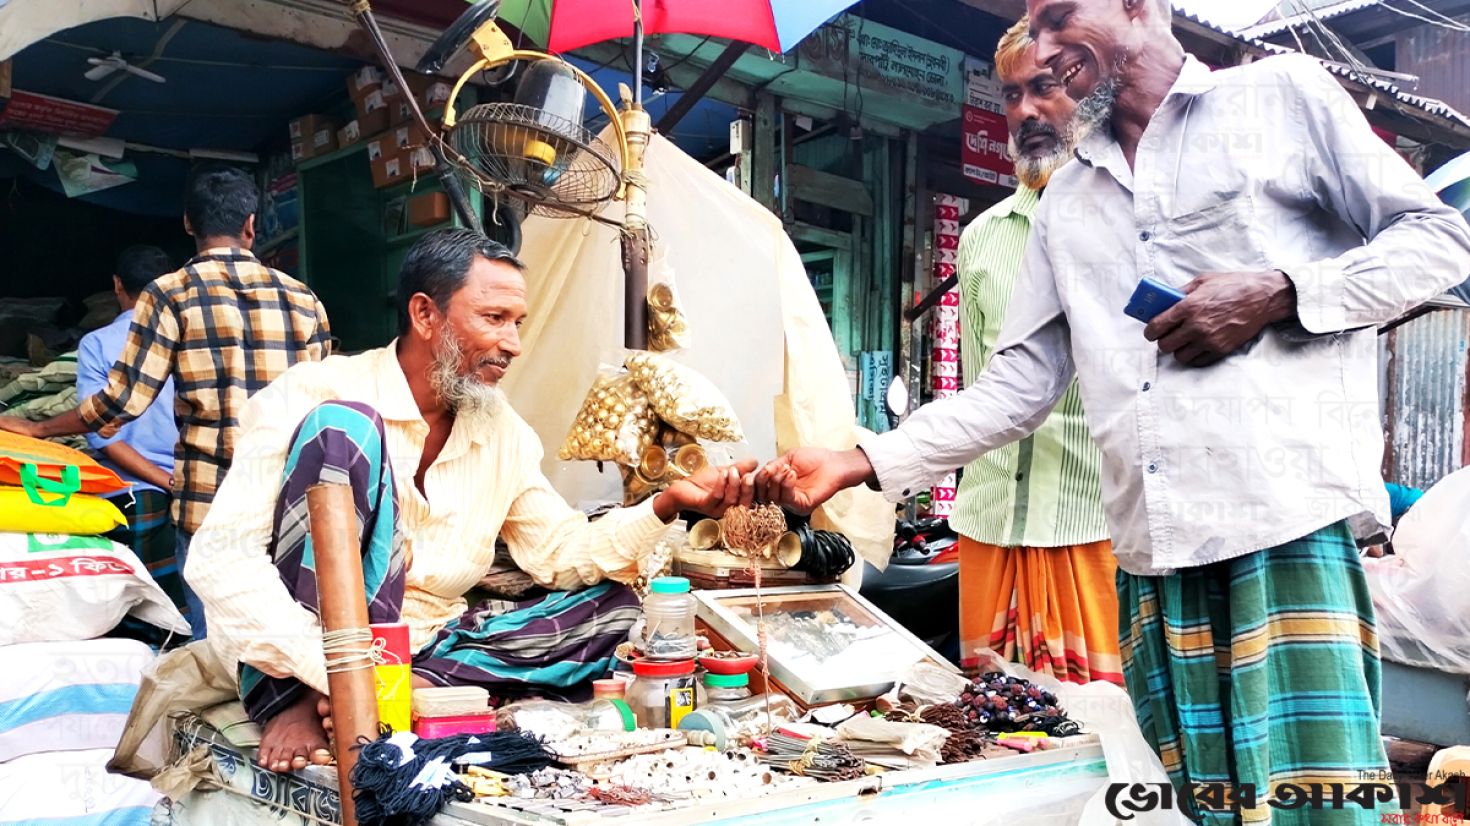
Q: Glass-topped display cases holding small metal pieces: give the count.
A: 1